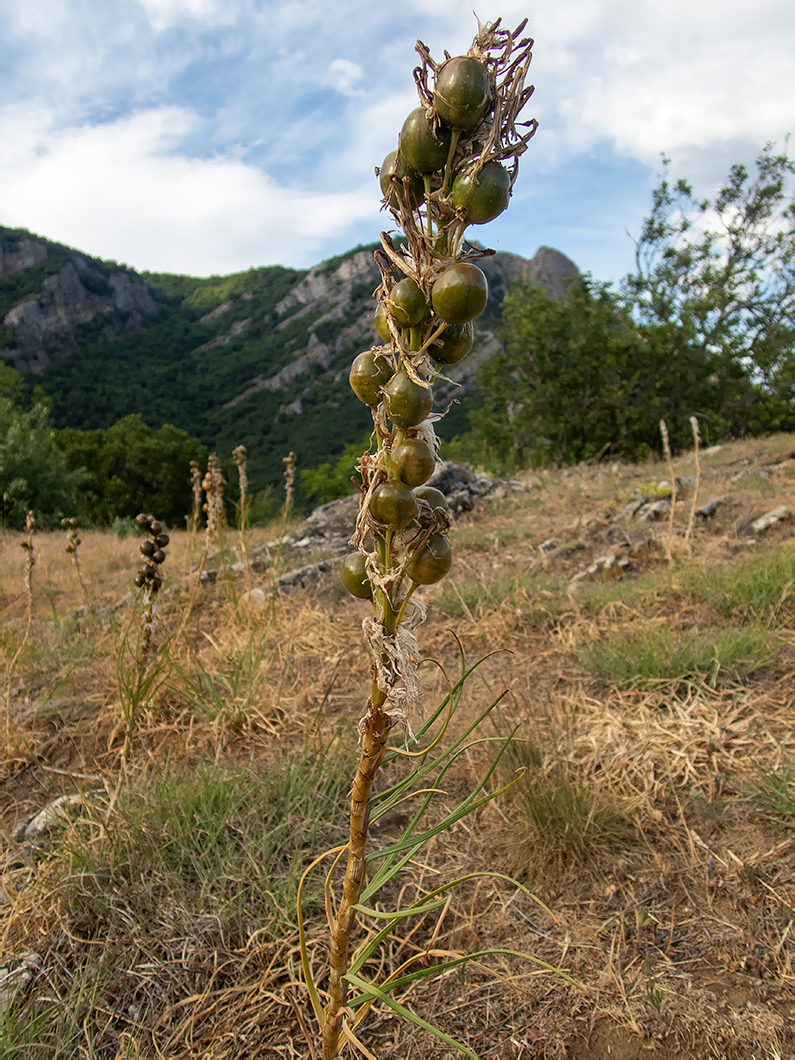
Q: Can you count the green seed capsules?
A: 15